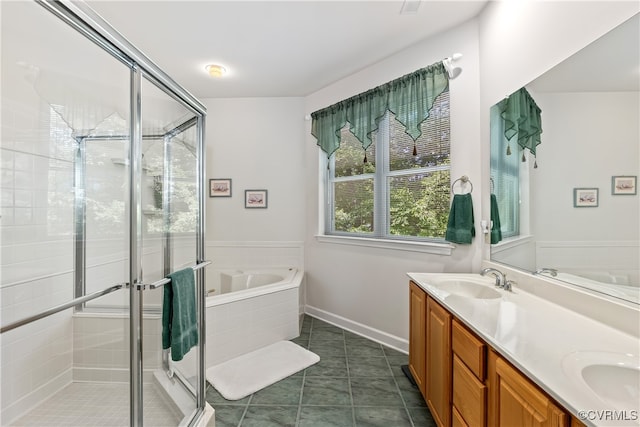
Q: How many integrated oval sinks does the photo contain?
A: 2